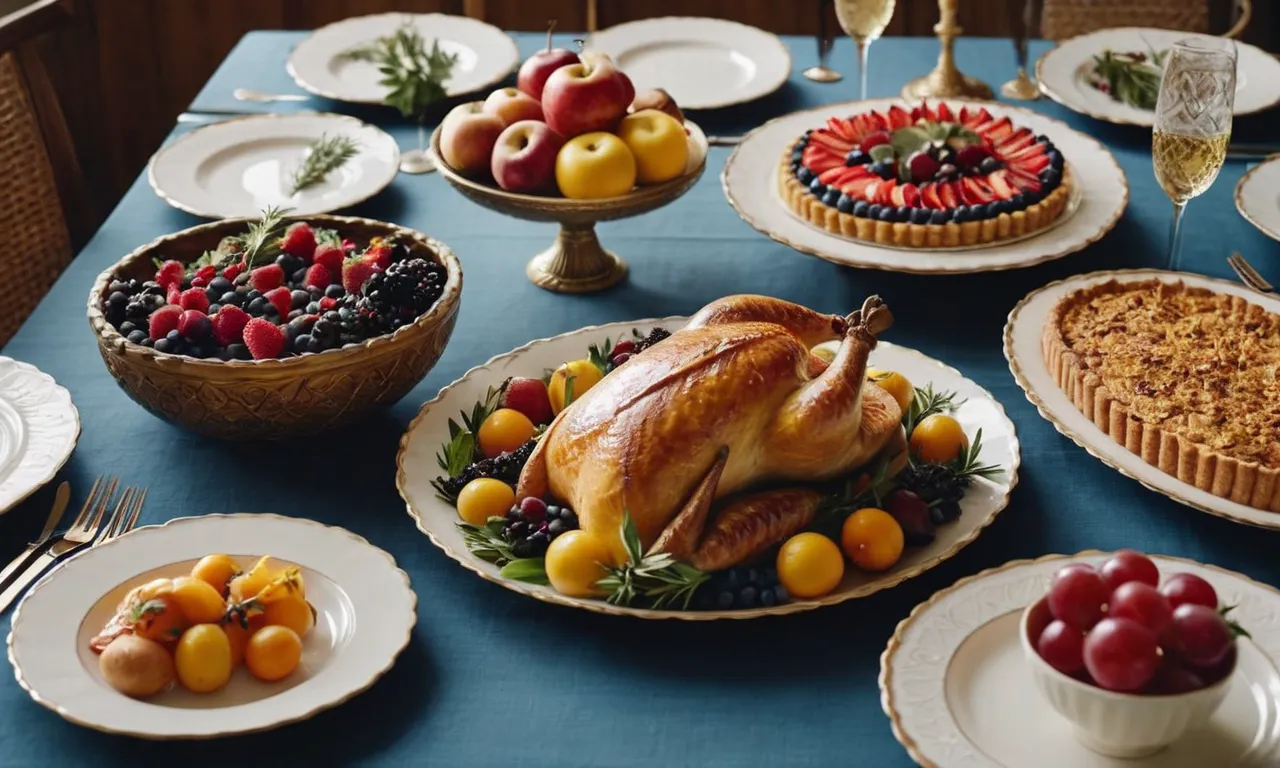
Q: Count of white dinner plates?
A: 8